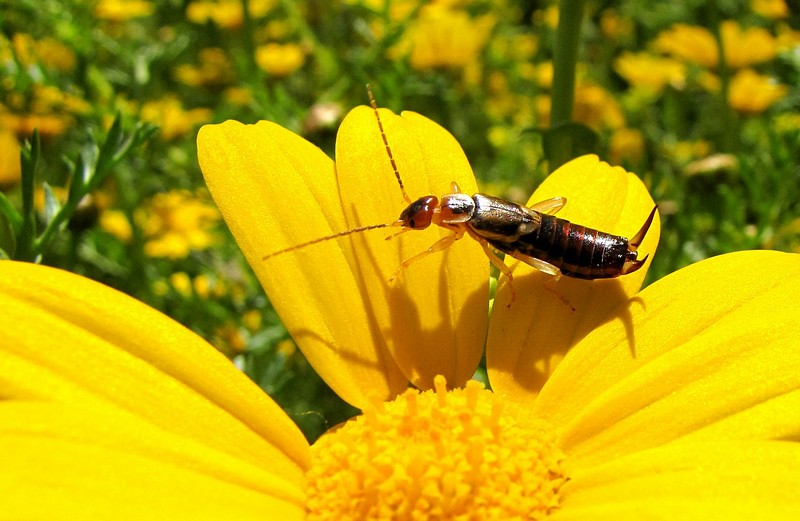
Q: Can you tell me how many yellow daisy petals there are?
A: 7